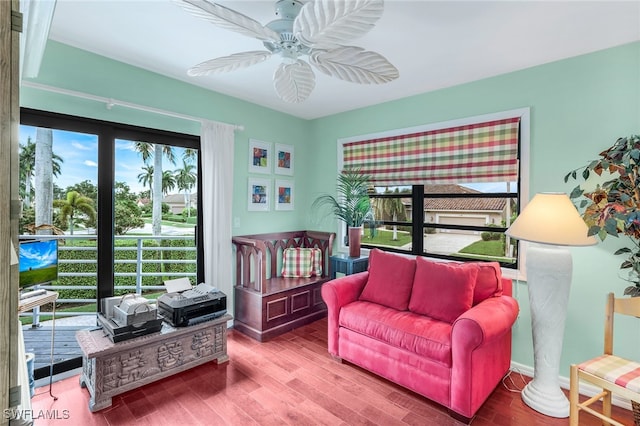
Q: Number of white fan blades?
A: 5